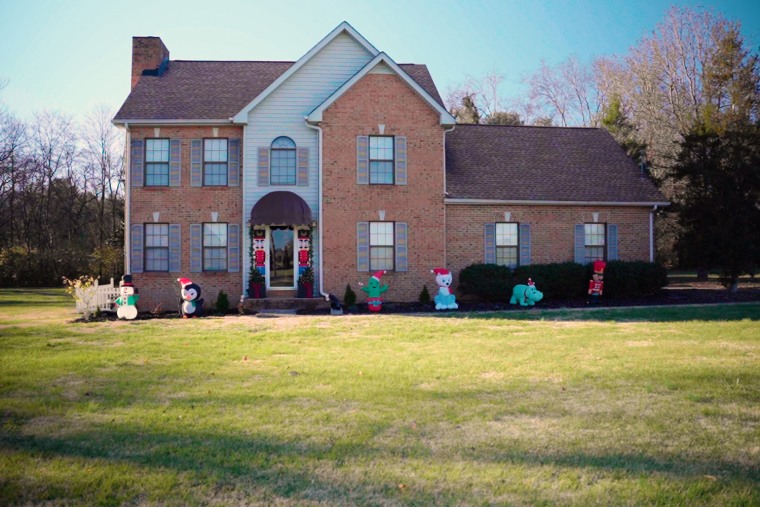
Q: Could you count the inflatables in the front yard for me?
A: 6